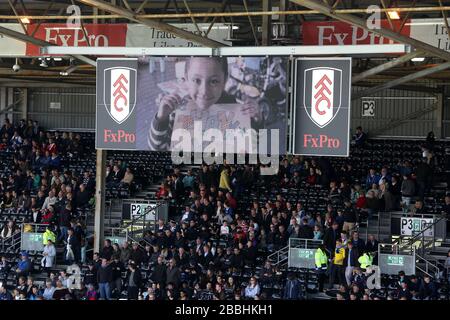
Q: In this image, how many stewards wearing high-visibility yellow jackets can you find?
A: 3